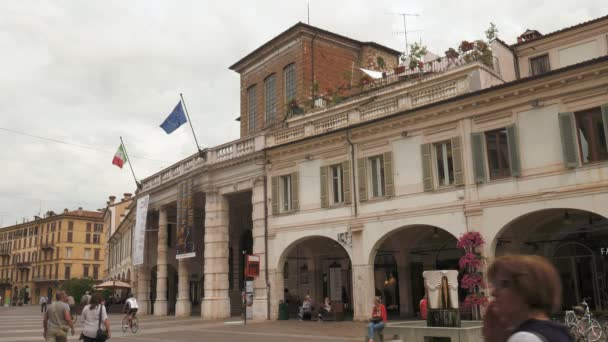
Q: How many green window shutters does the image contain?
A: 12